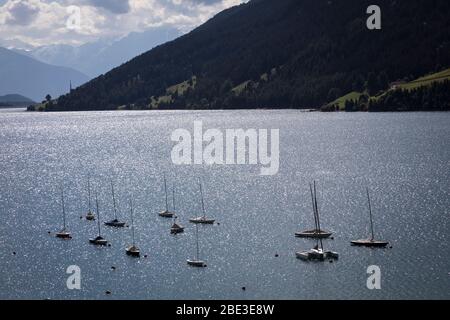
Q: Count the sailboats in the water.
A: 12